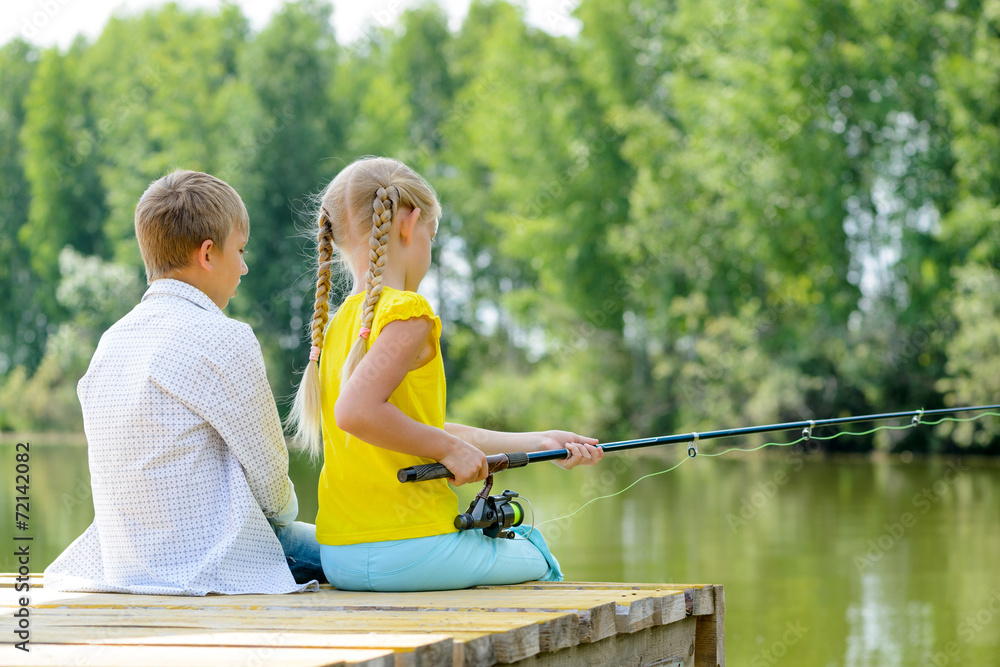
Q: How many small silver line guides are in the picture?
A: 3